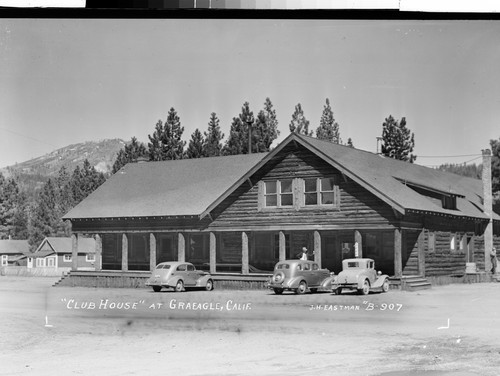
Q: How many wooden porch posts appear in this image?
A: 11